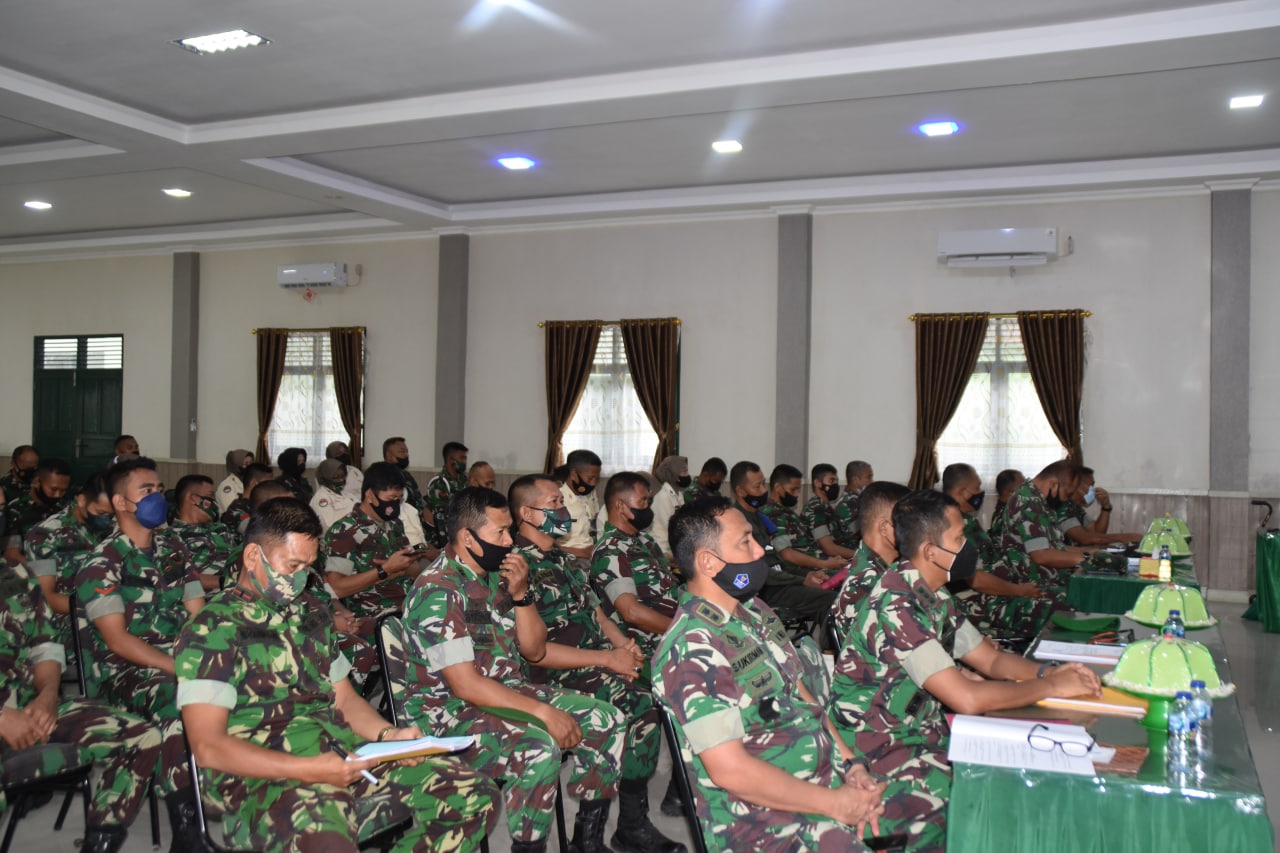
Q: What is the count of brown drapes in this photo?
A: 6